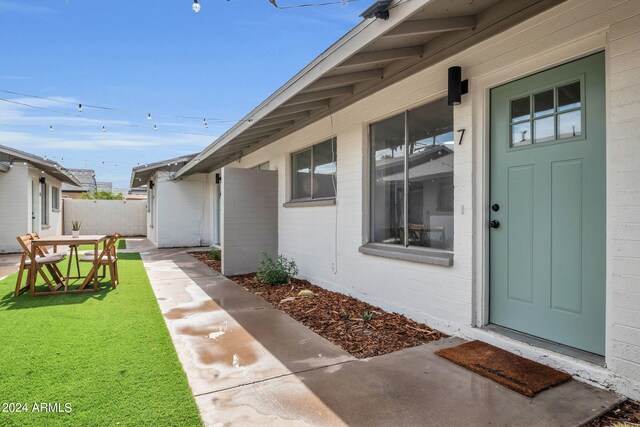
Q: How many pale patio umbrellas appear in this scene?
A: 0